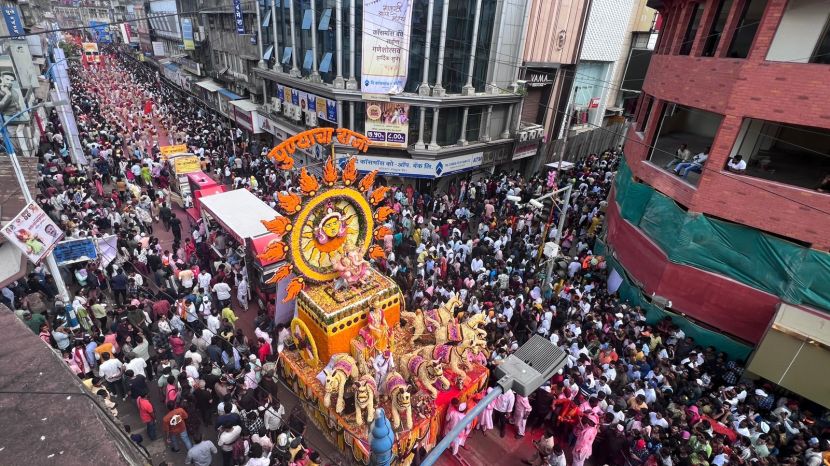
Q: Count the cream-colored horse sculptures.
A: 7